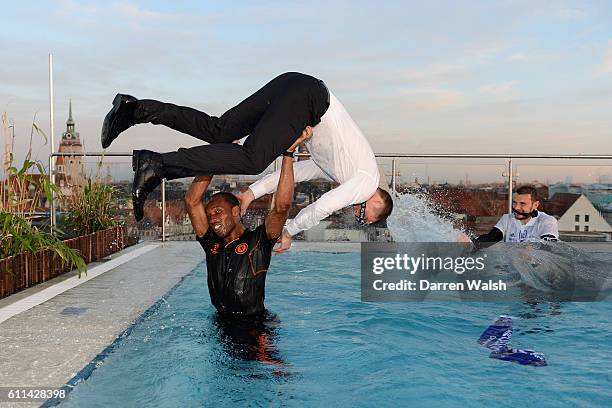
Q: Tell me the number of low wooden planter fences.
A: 1